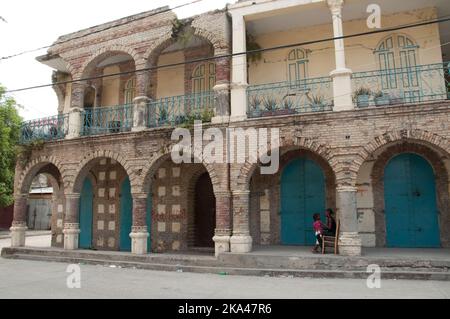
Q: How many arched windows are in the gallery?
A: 4